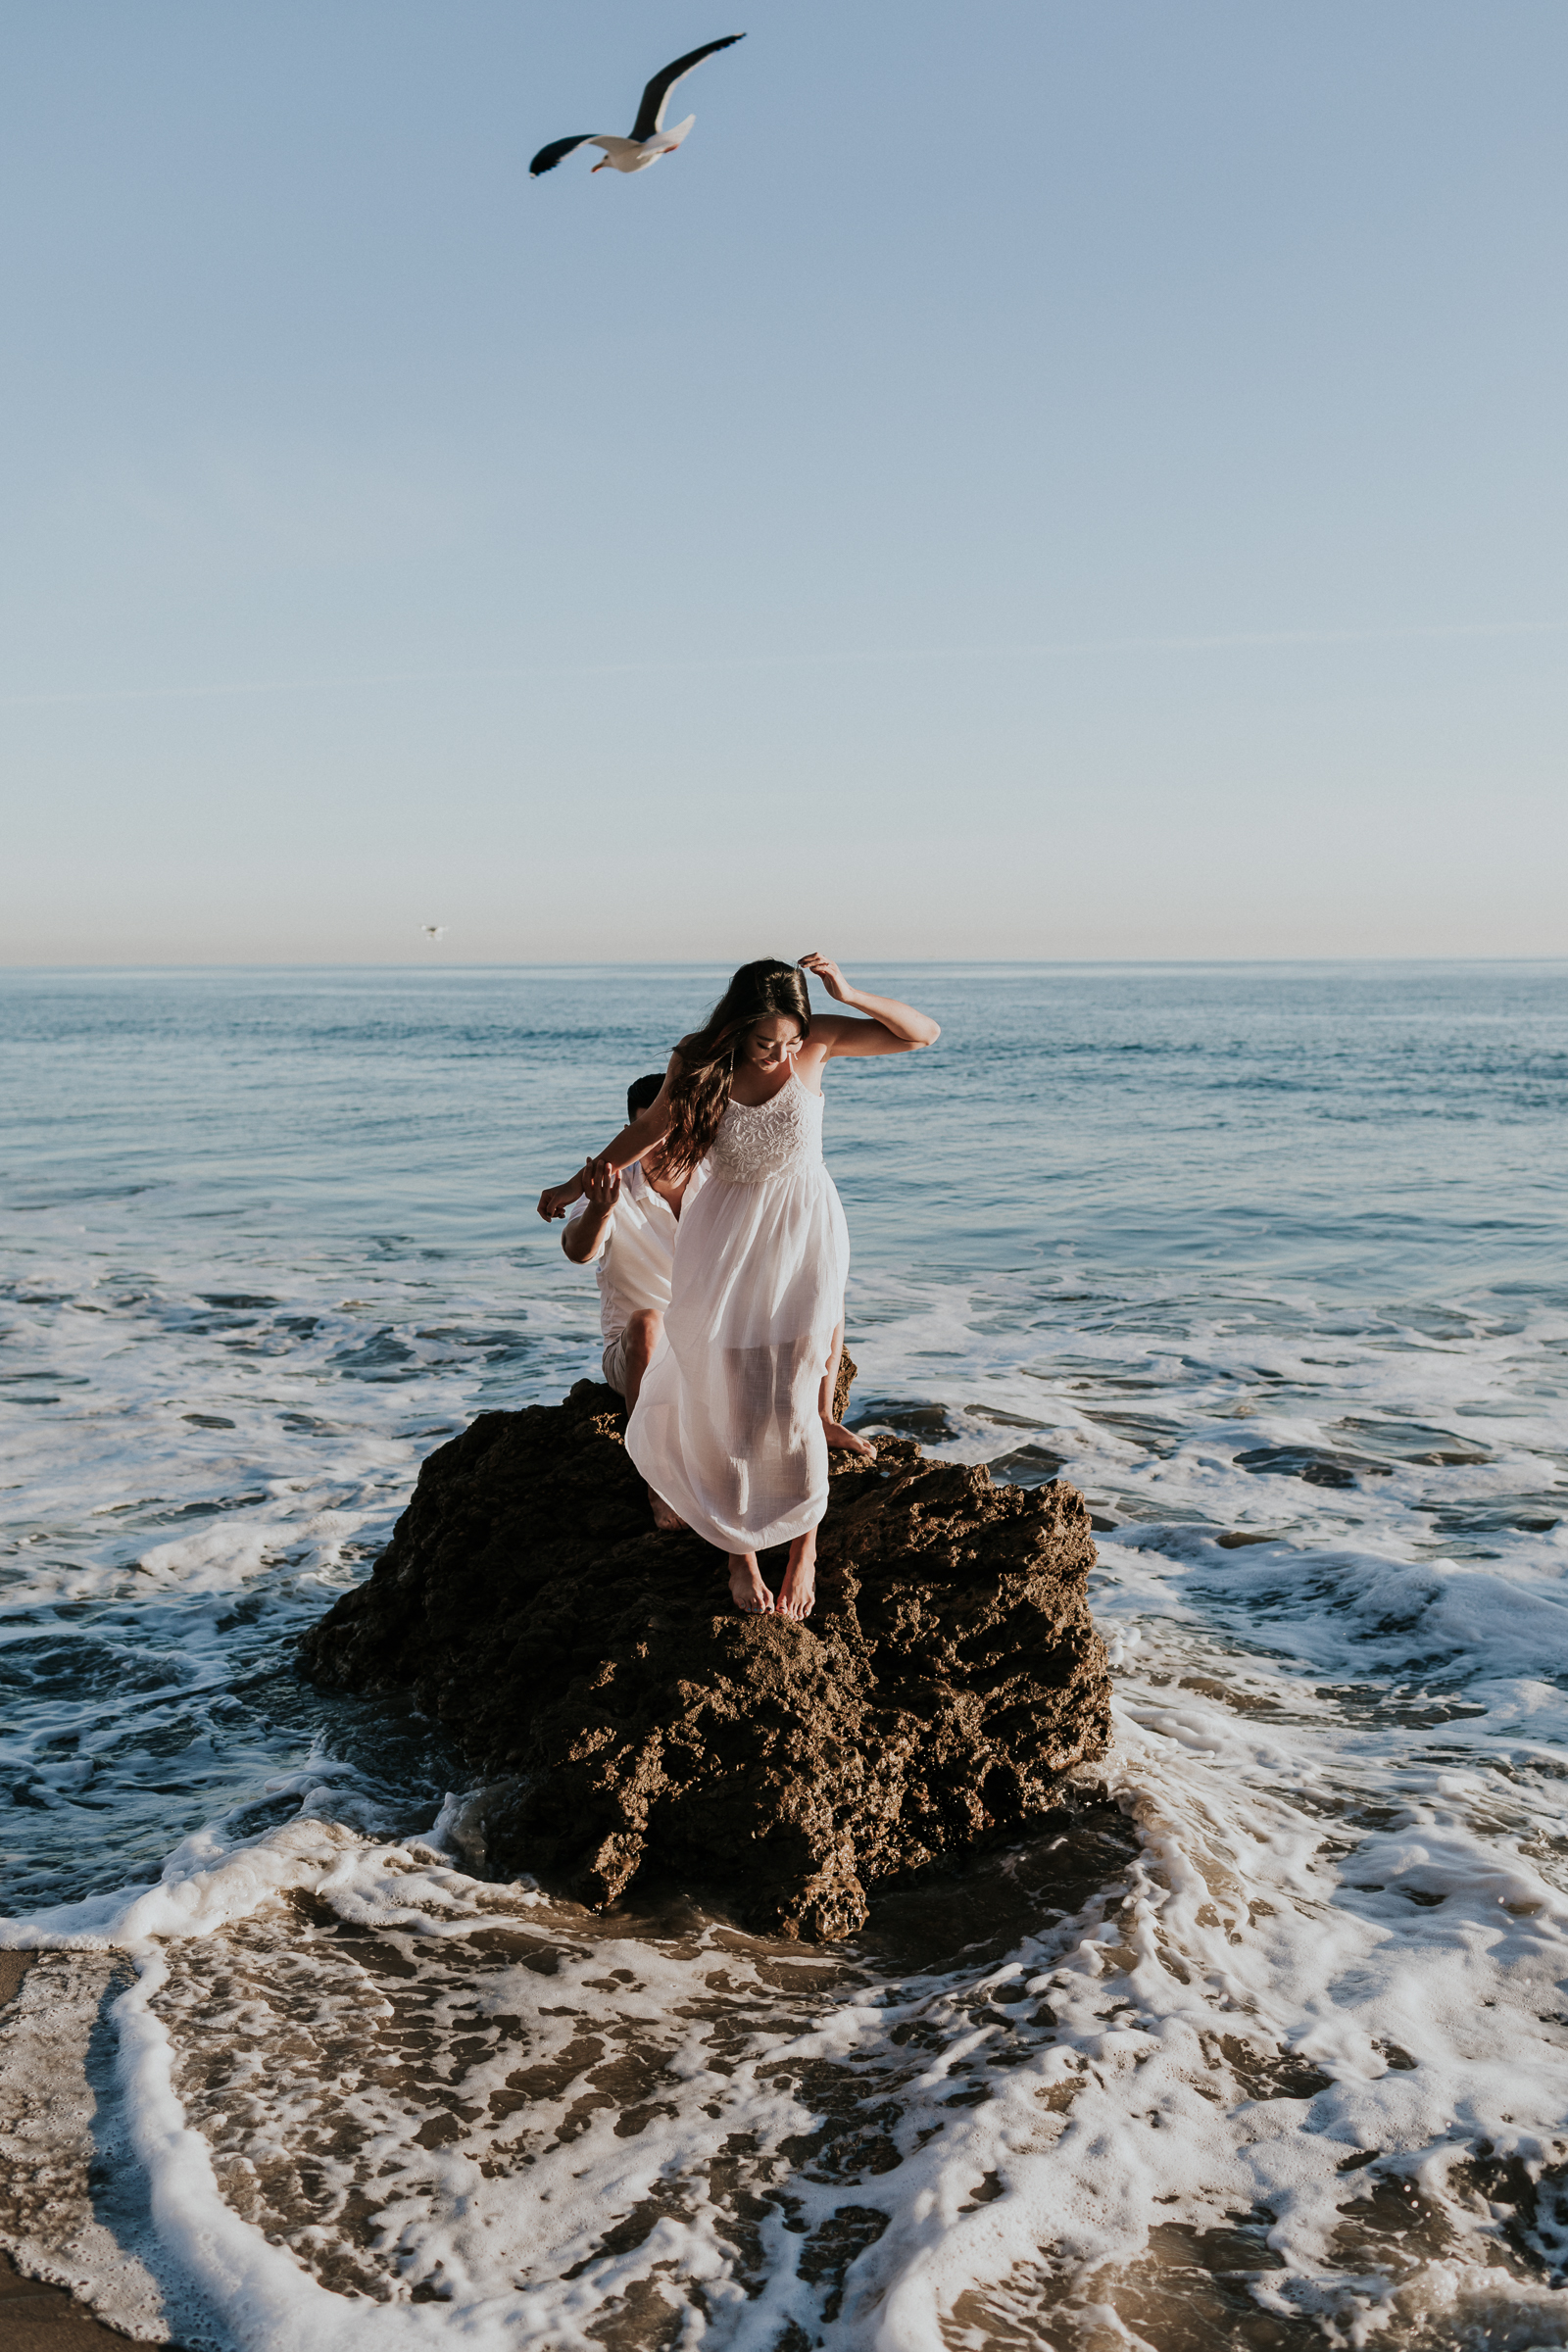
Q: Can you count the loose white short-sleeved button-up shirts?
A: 1